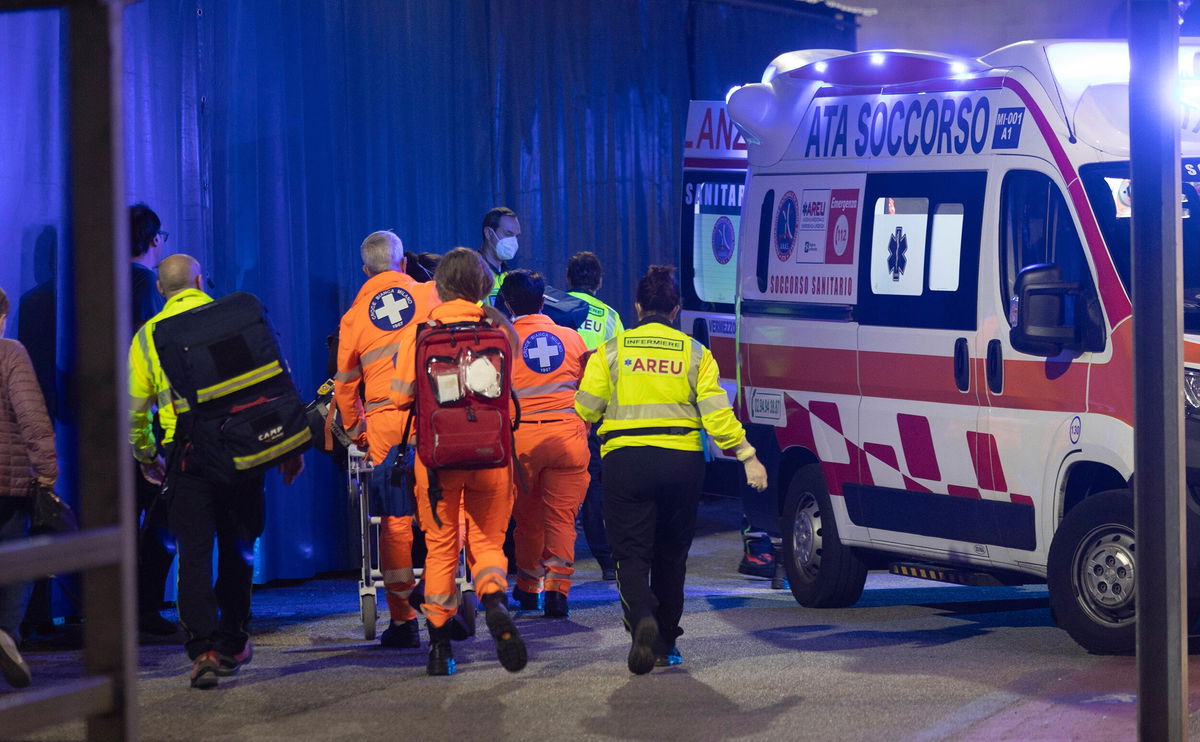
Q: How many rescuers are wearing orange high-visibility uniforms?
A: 3